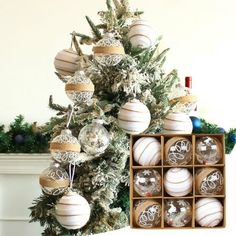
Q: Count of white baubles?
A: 8